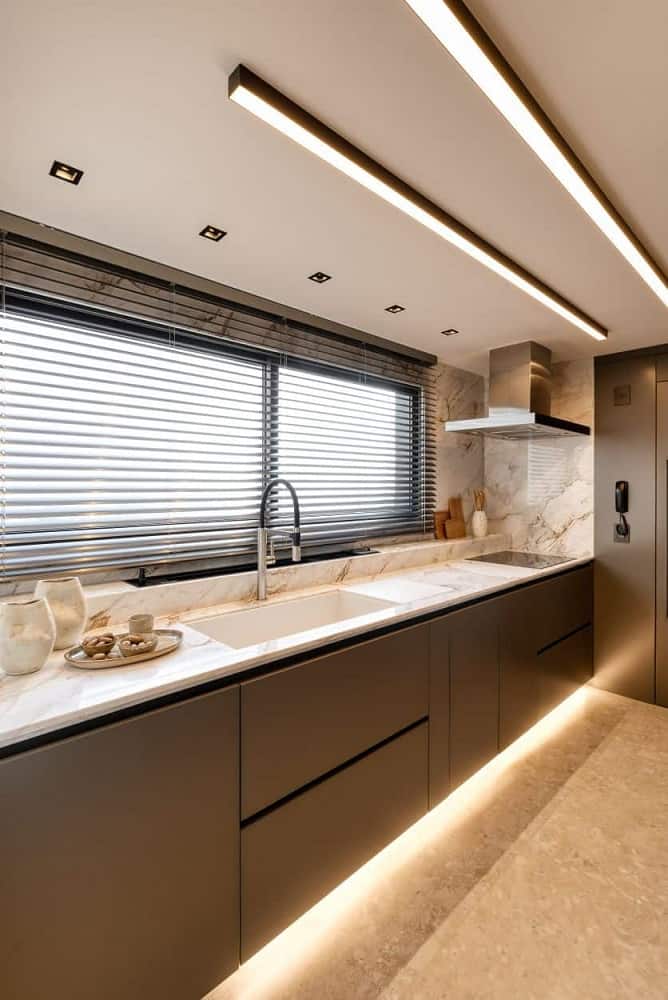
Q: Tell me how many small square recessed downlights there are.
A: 5